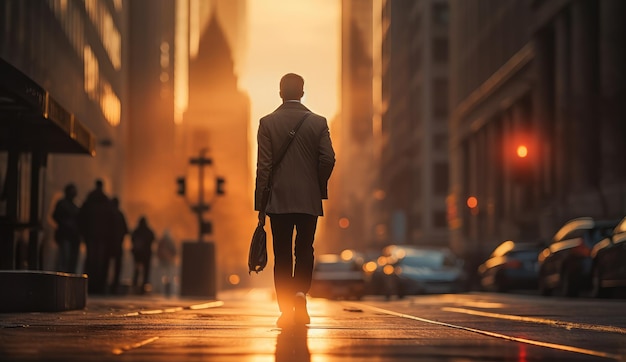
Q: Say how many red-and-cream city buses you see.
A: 0